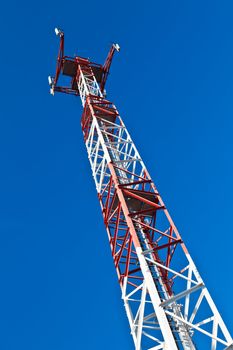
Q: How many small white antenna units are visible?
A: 4